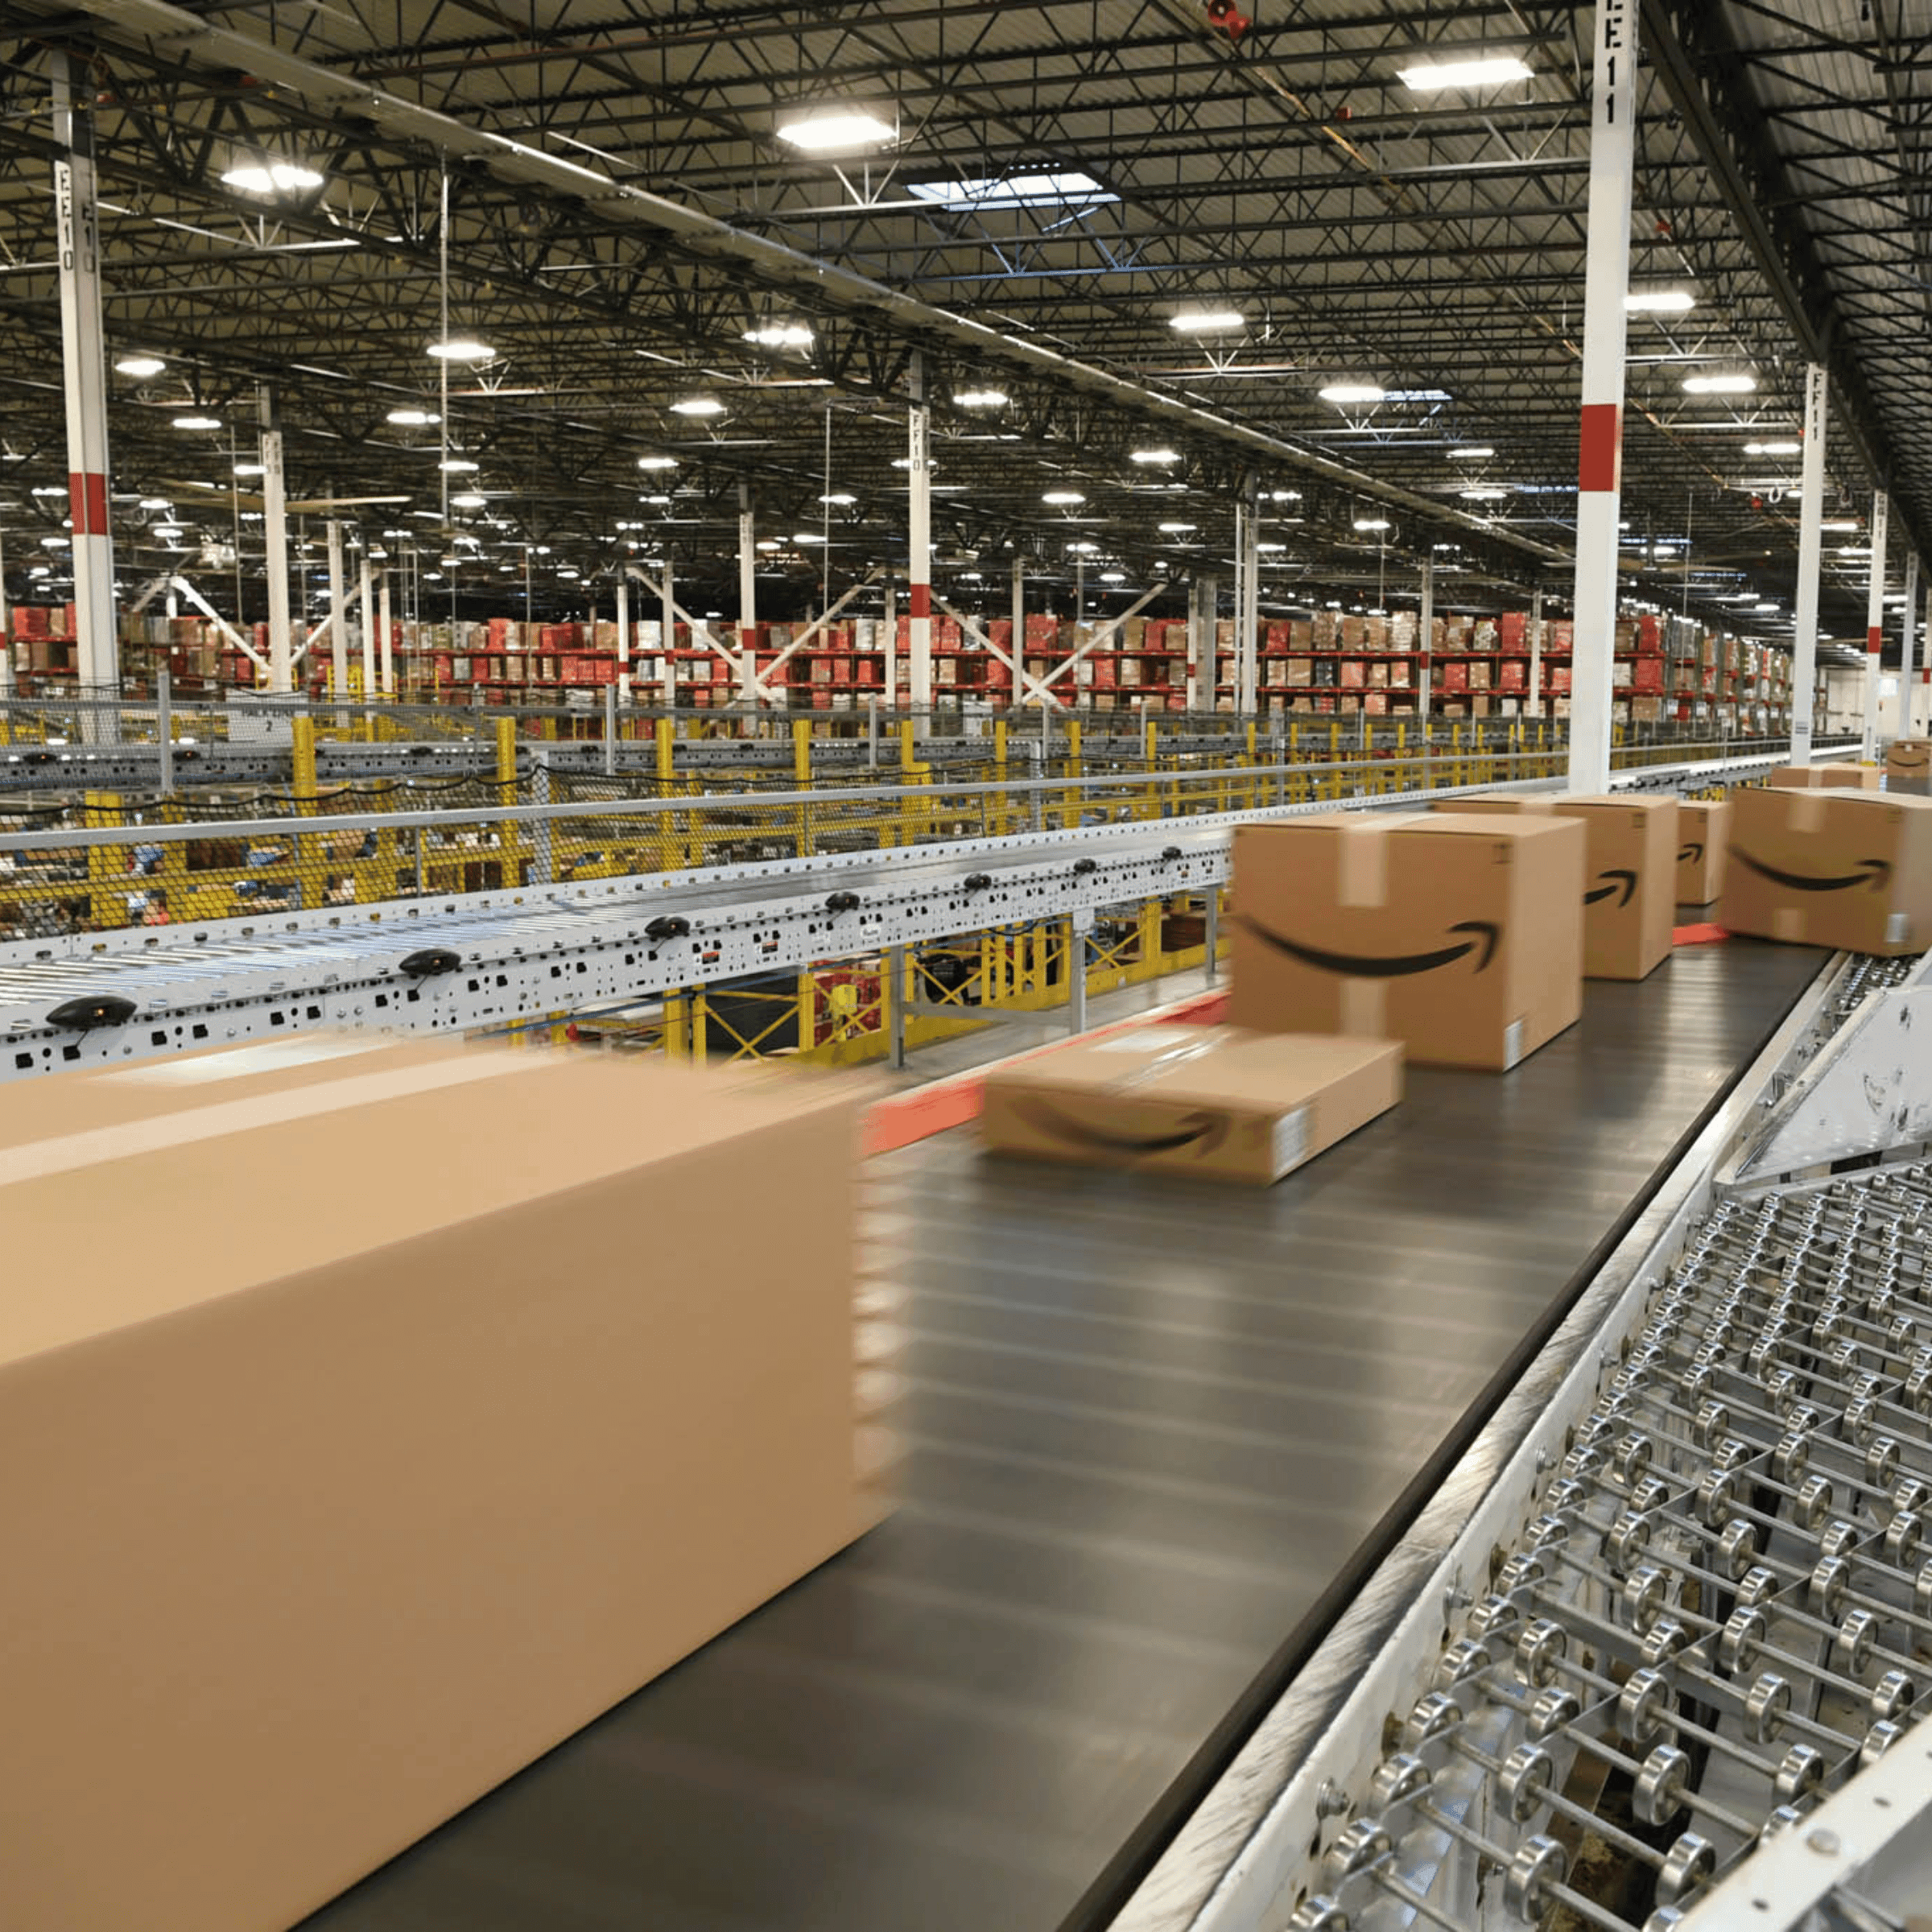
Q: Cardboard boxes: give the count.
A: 8